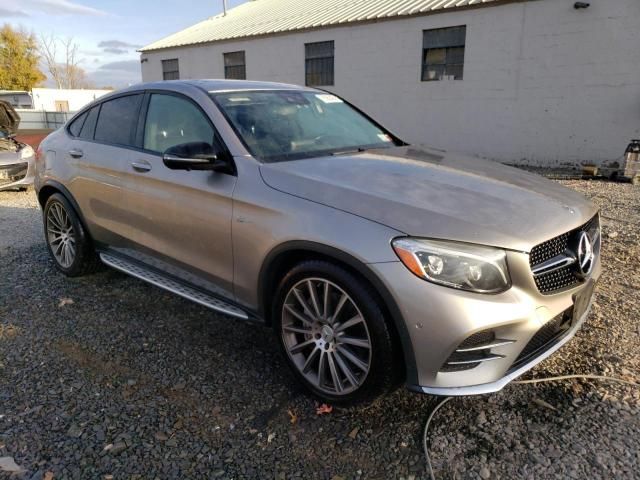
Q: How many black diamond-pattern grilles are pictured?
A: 1